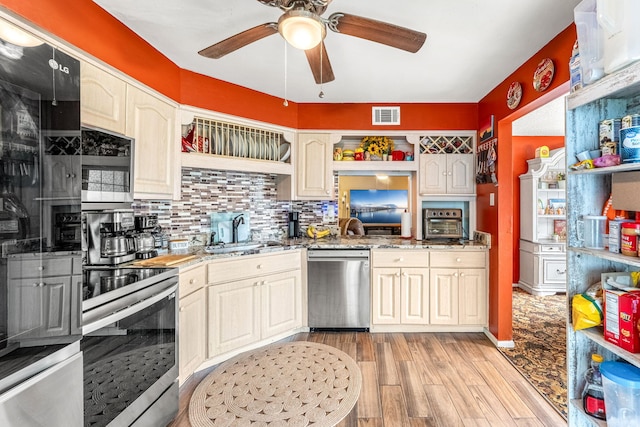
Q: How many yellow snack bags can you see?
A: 1